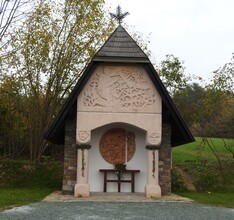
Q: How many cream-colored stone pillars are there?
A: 2